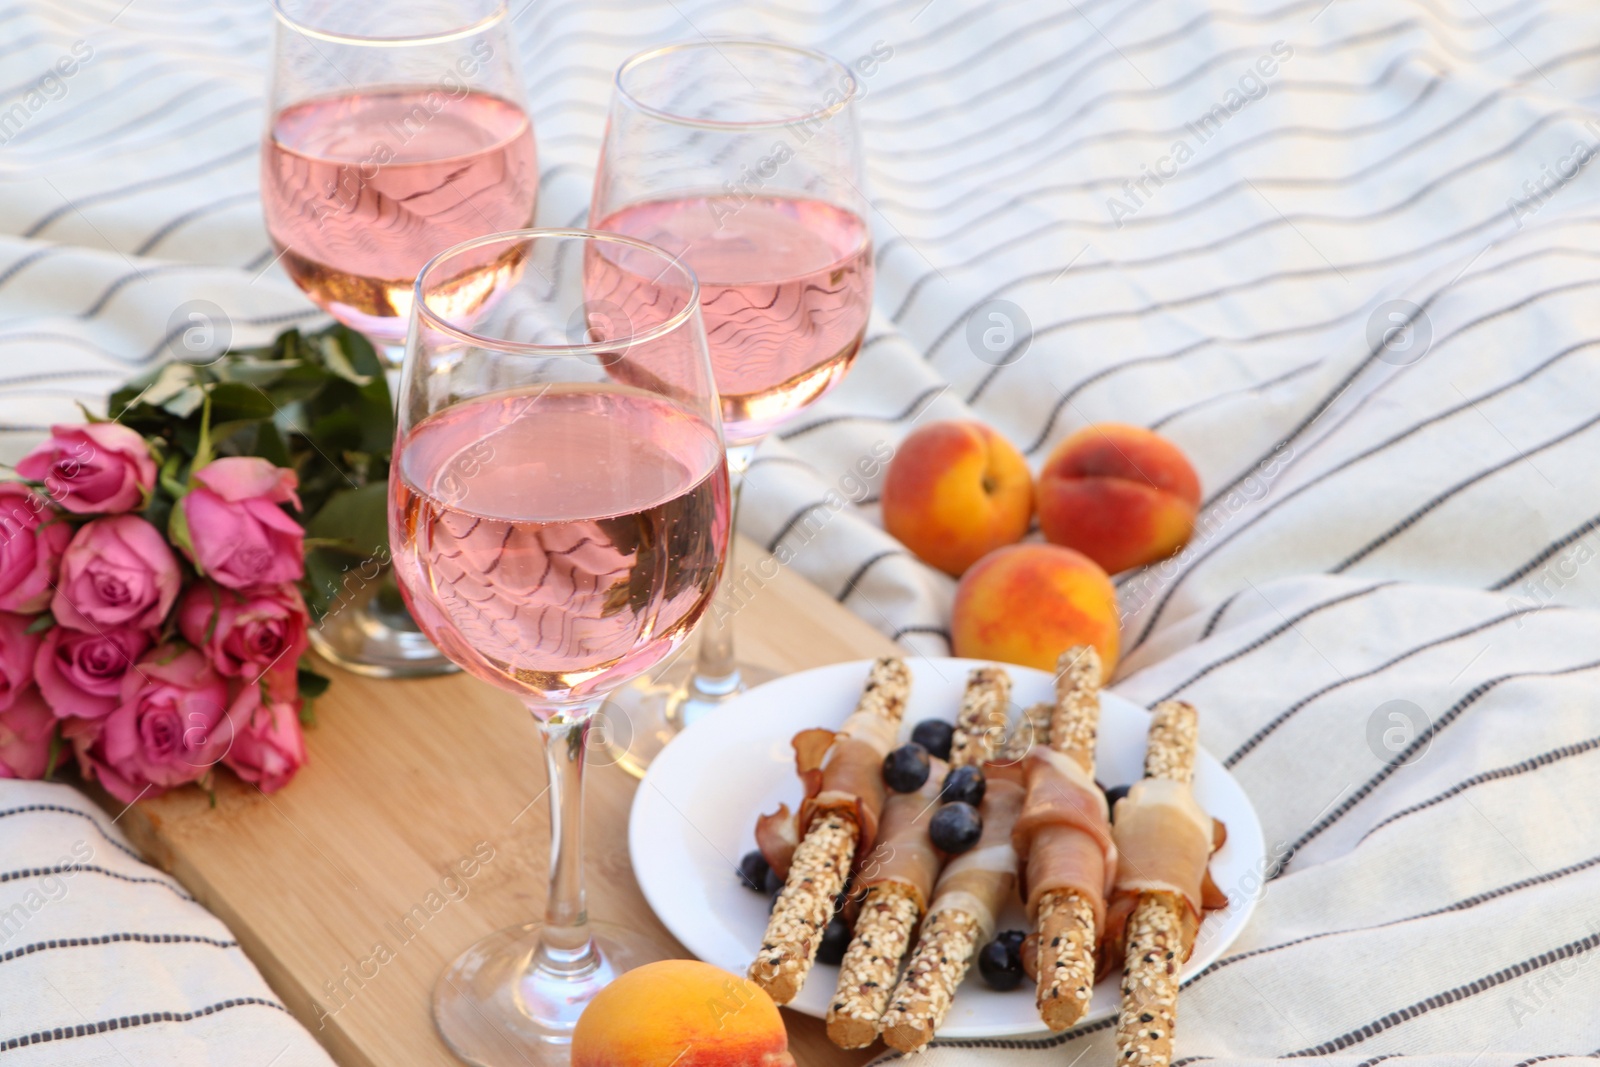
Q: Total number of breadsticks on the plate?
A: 5